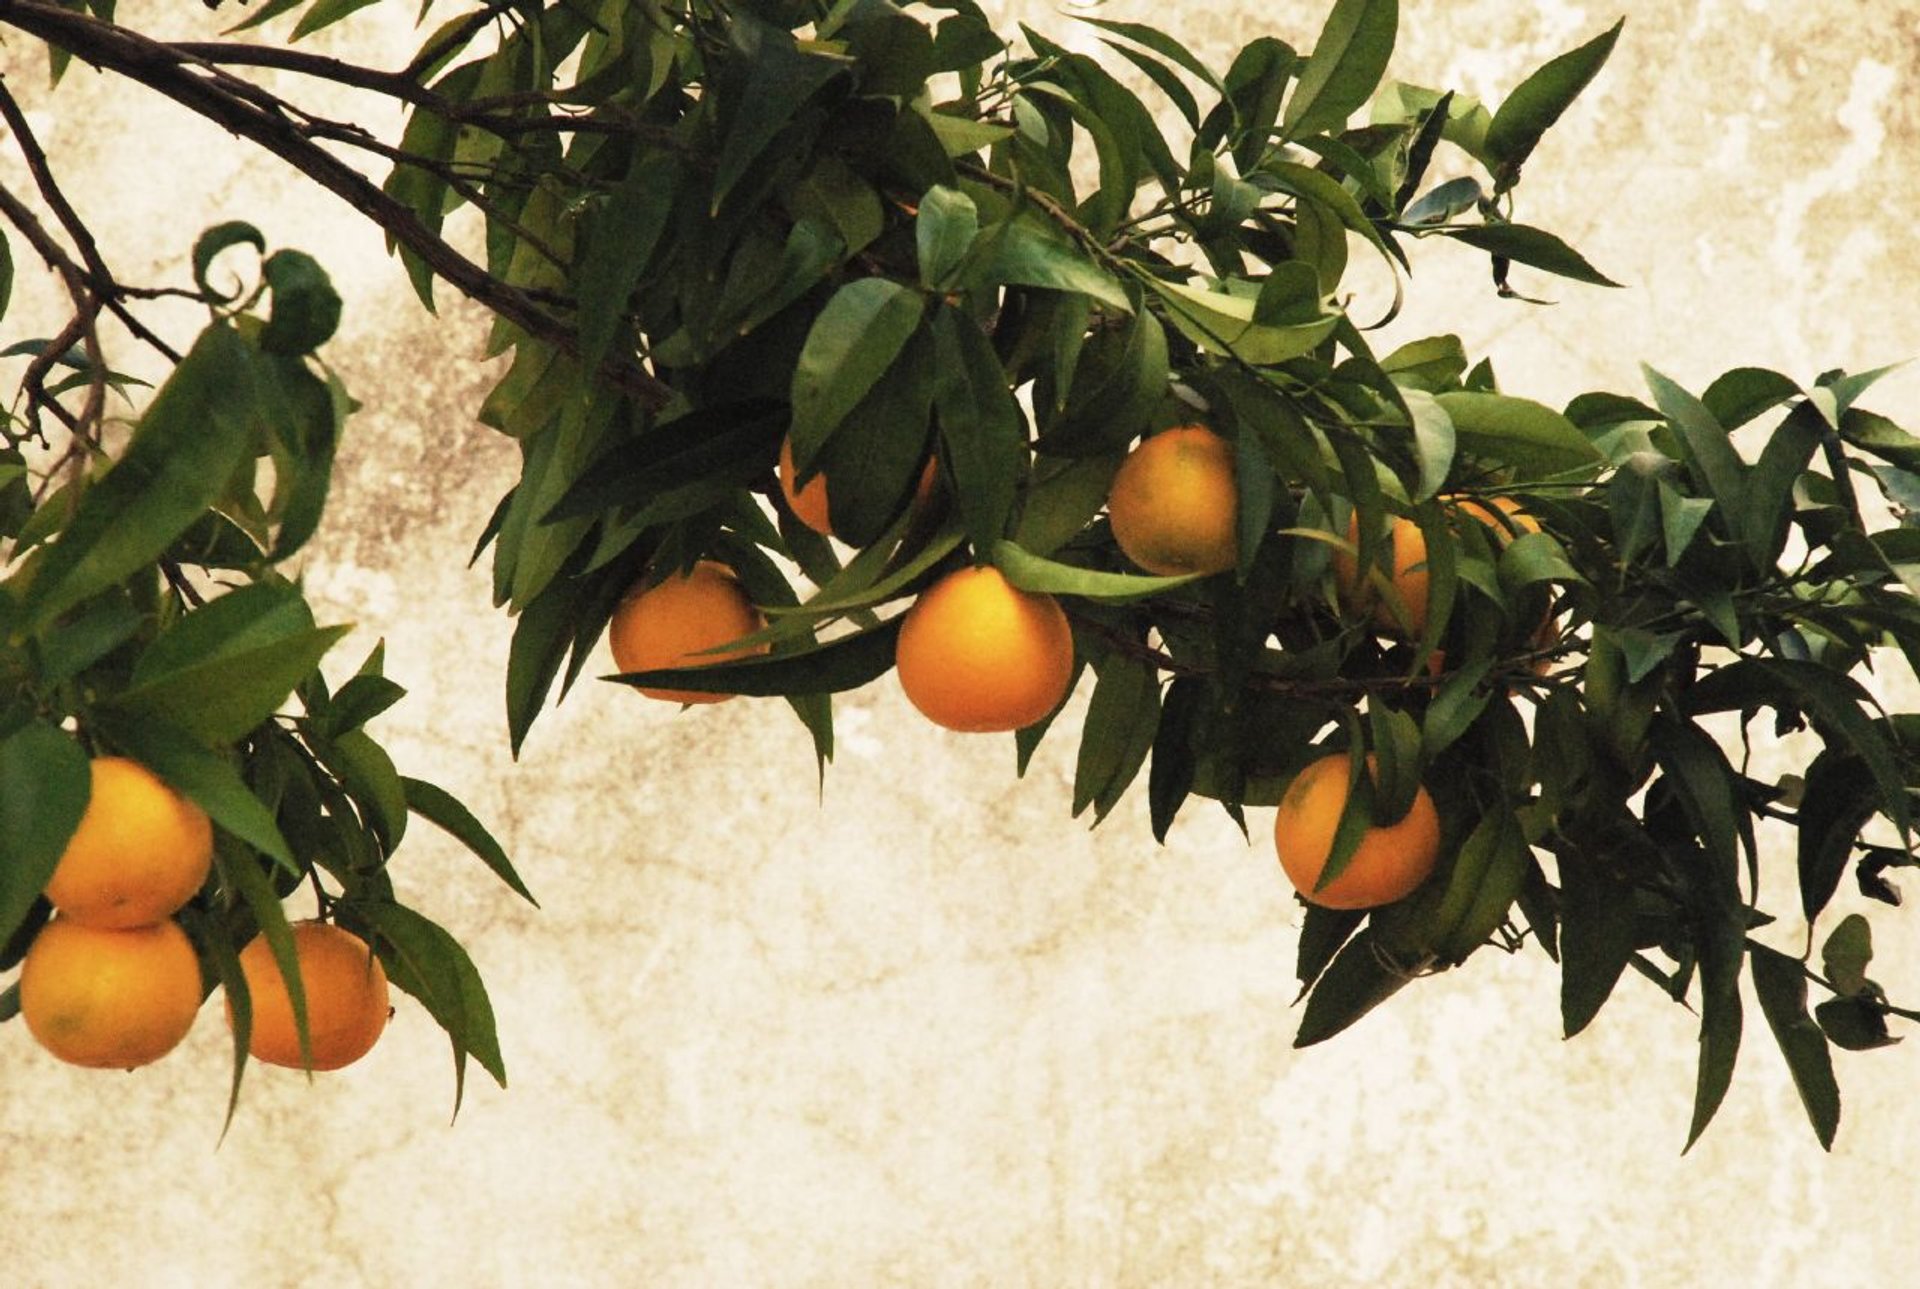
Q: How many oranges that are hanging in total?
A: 10